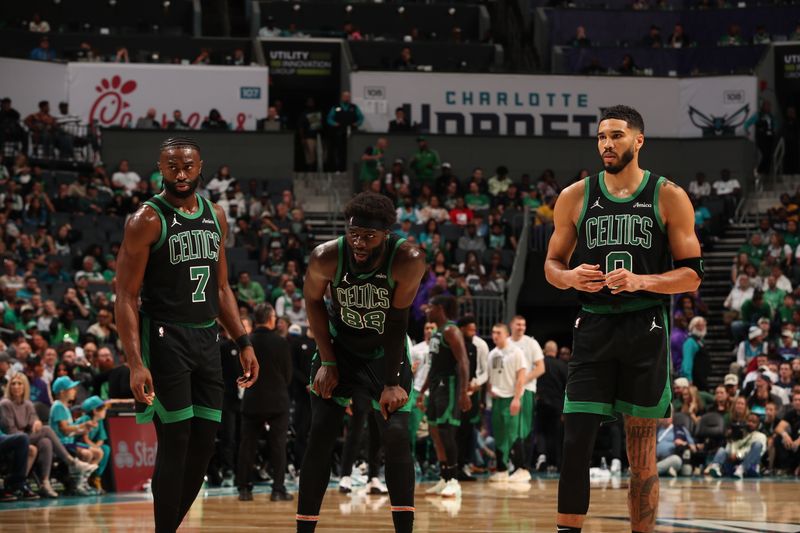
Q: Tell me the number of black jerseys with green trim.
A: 4